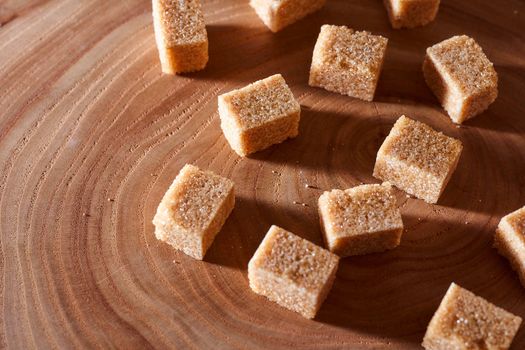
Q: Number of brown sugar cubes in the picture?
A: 12